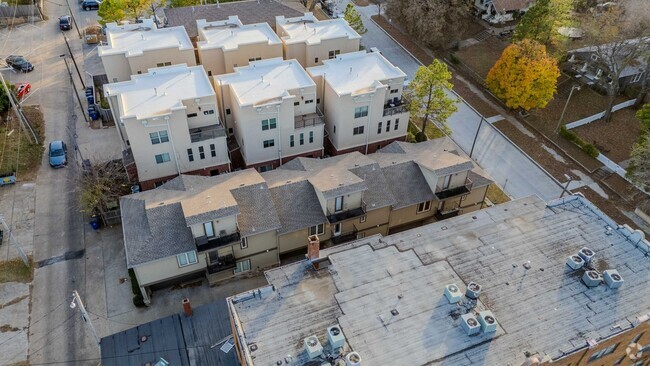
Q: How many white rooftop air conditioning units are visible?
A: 11